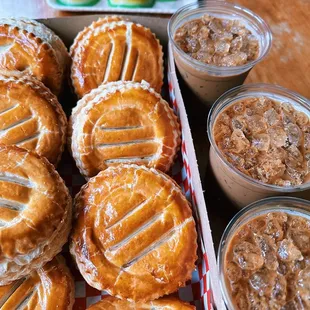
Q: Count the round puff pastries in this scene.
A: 8